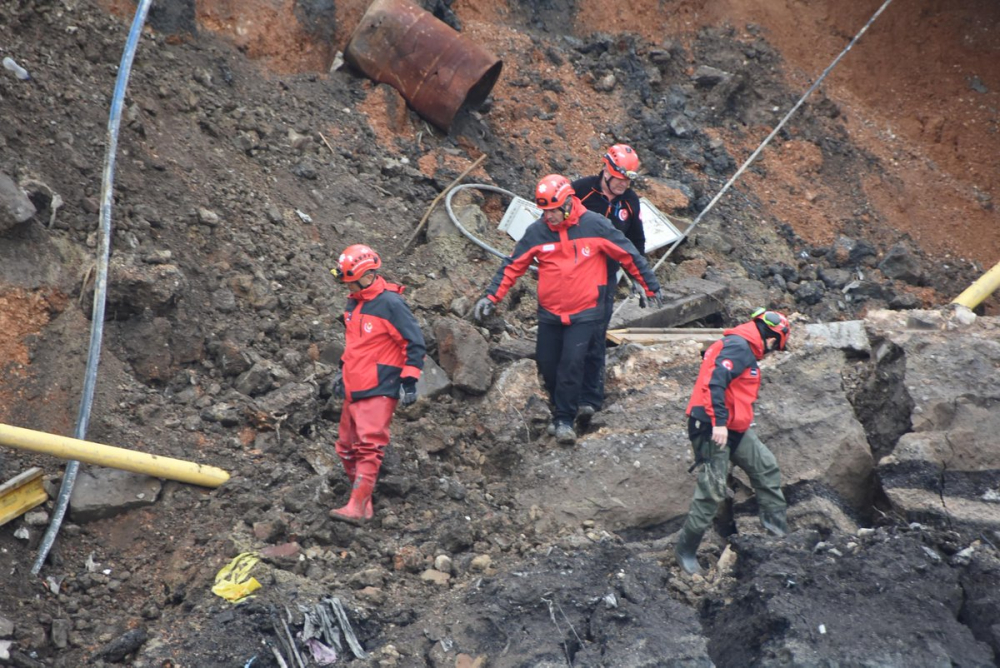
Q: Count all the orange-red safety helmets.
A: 4